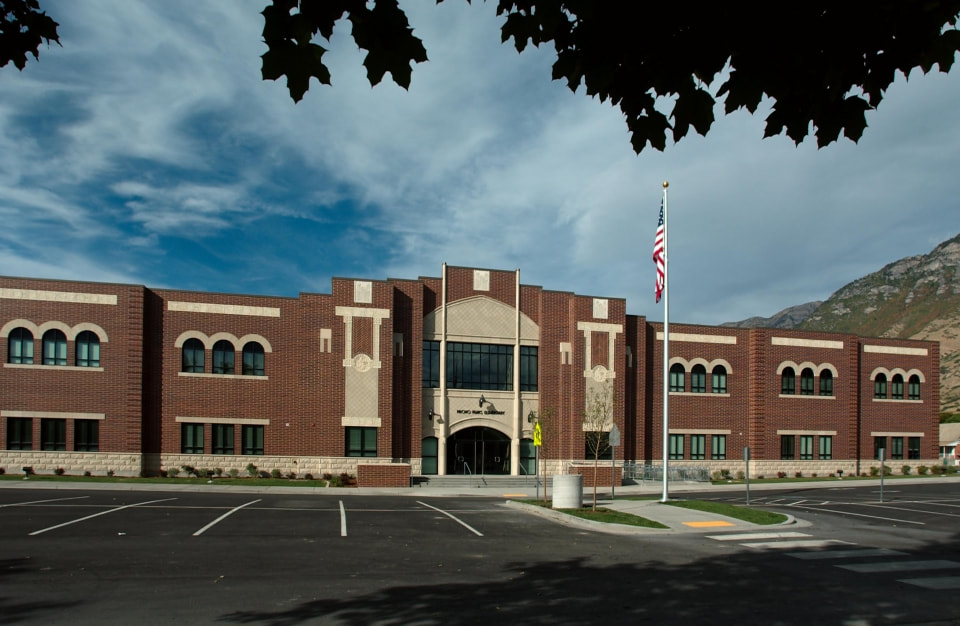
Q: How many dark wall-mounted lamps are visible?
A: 3